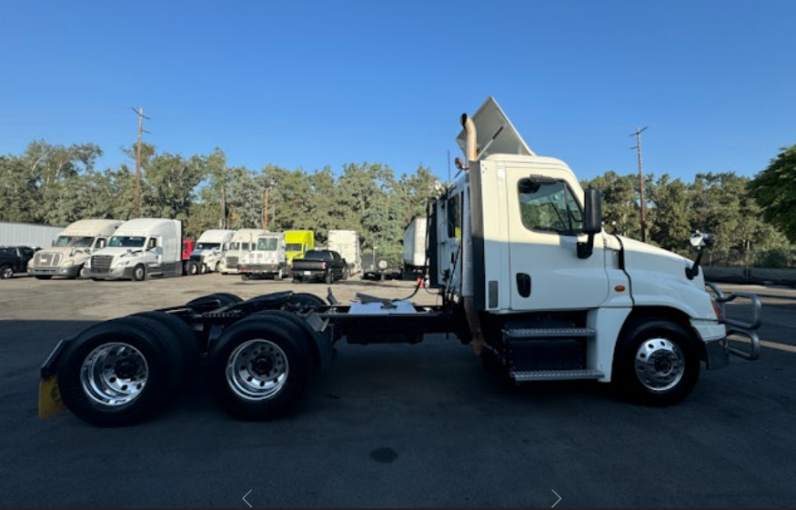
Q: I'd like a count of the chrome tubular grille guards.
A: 1